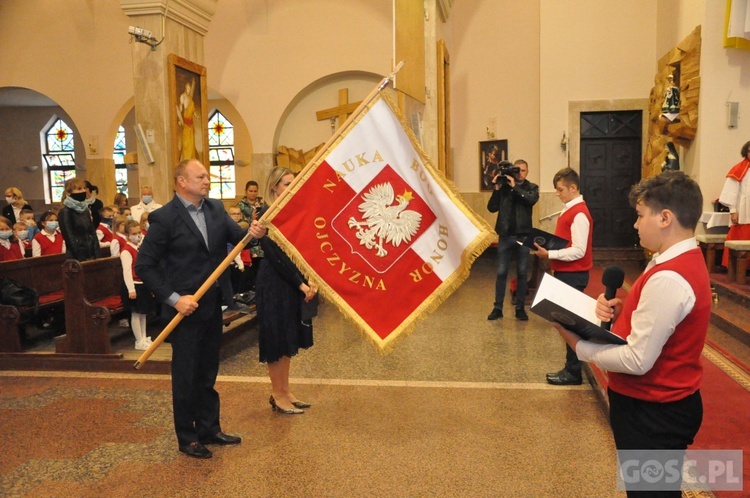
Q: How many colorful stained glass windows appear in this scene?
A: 3